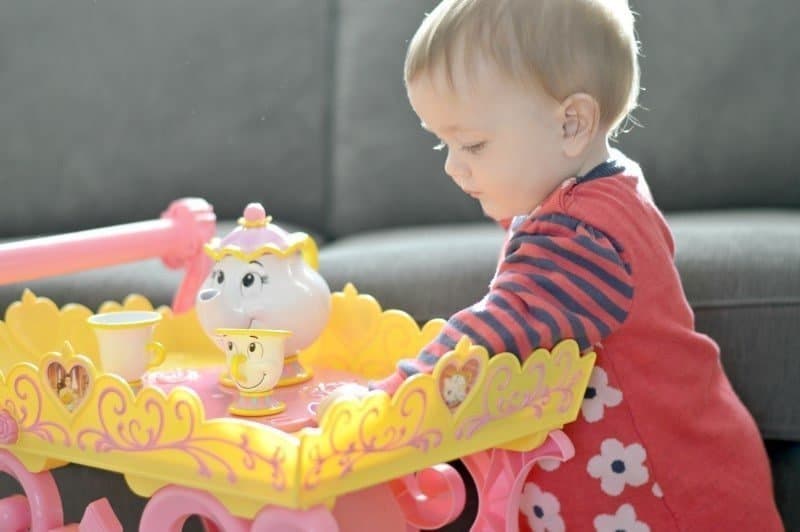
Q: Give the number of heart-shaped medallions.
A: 2